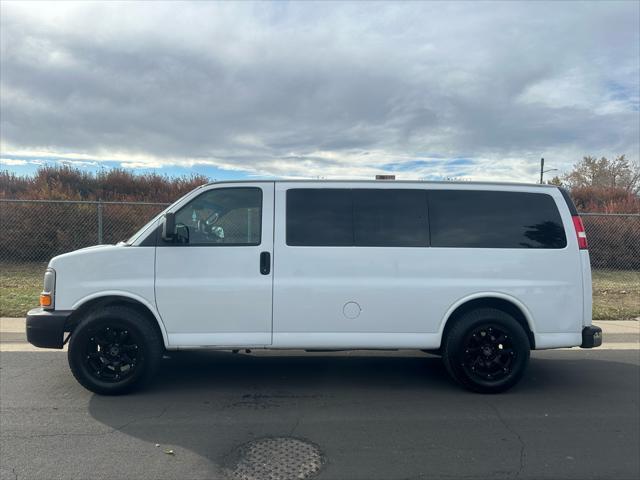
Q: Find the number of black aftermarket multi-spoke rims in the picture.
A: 2